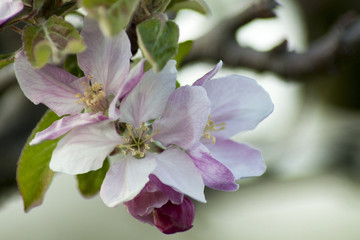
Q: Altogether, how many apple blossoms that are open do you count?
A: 3